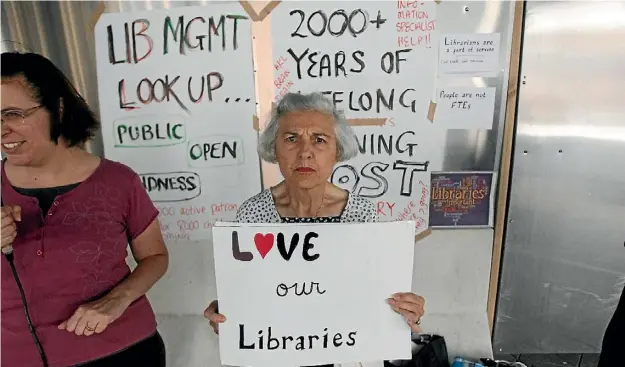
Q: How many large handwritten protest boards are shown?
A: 3